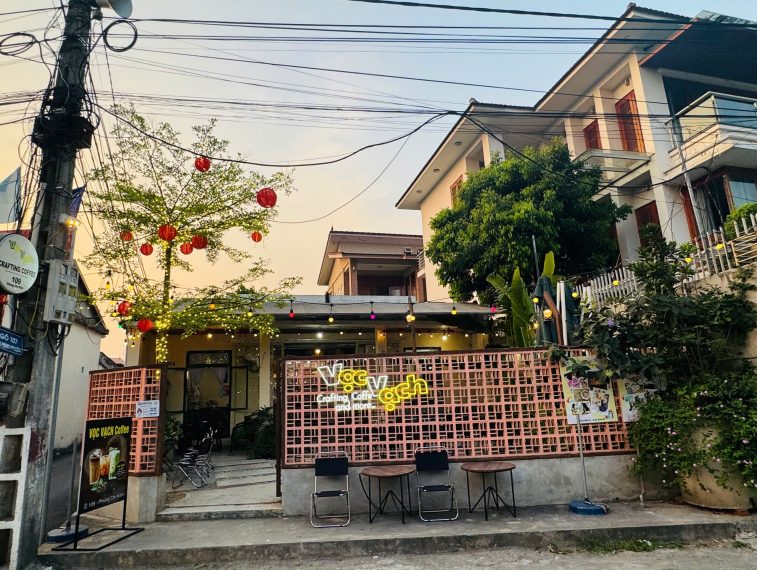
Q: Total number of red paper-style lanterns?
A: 10